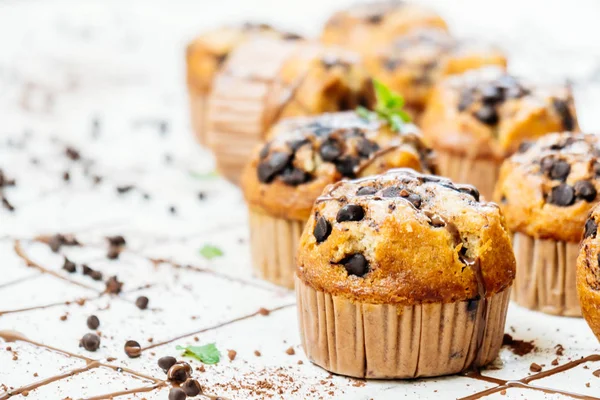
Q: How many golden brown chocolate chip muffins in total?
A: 9